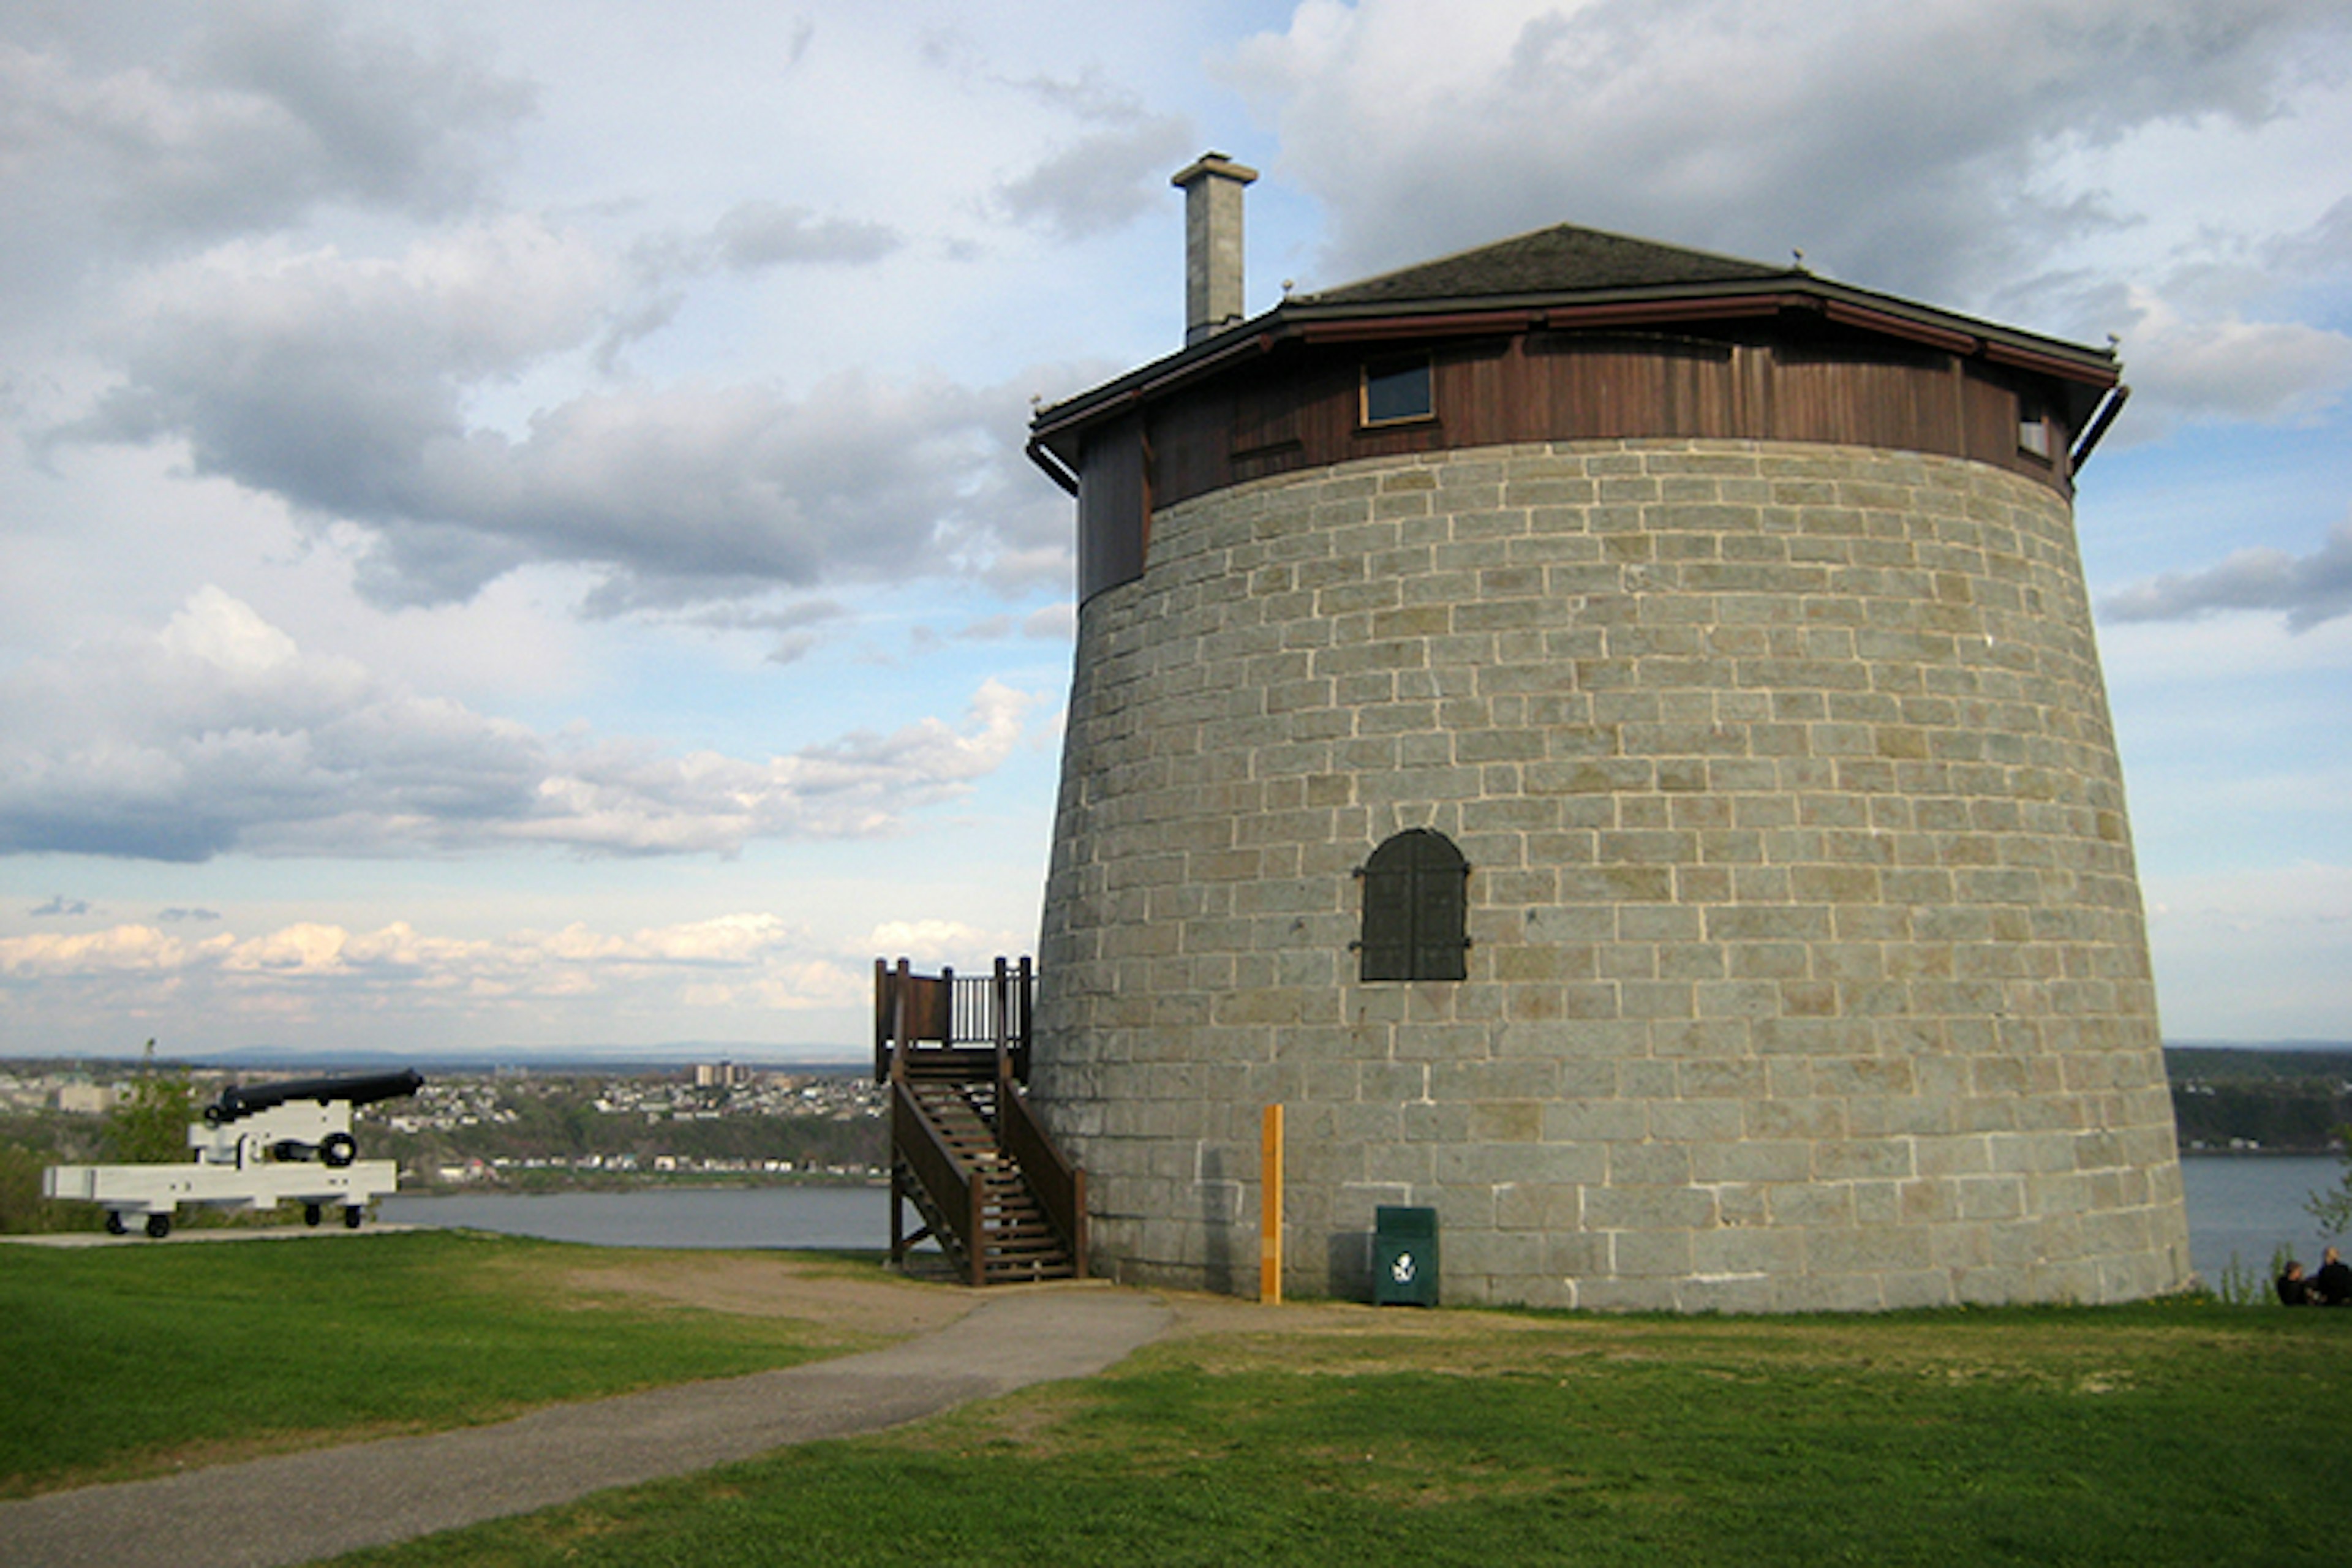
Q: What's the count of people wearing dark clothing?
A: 2